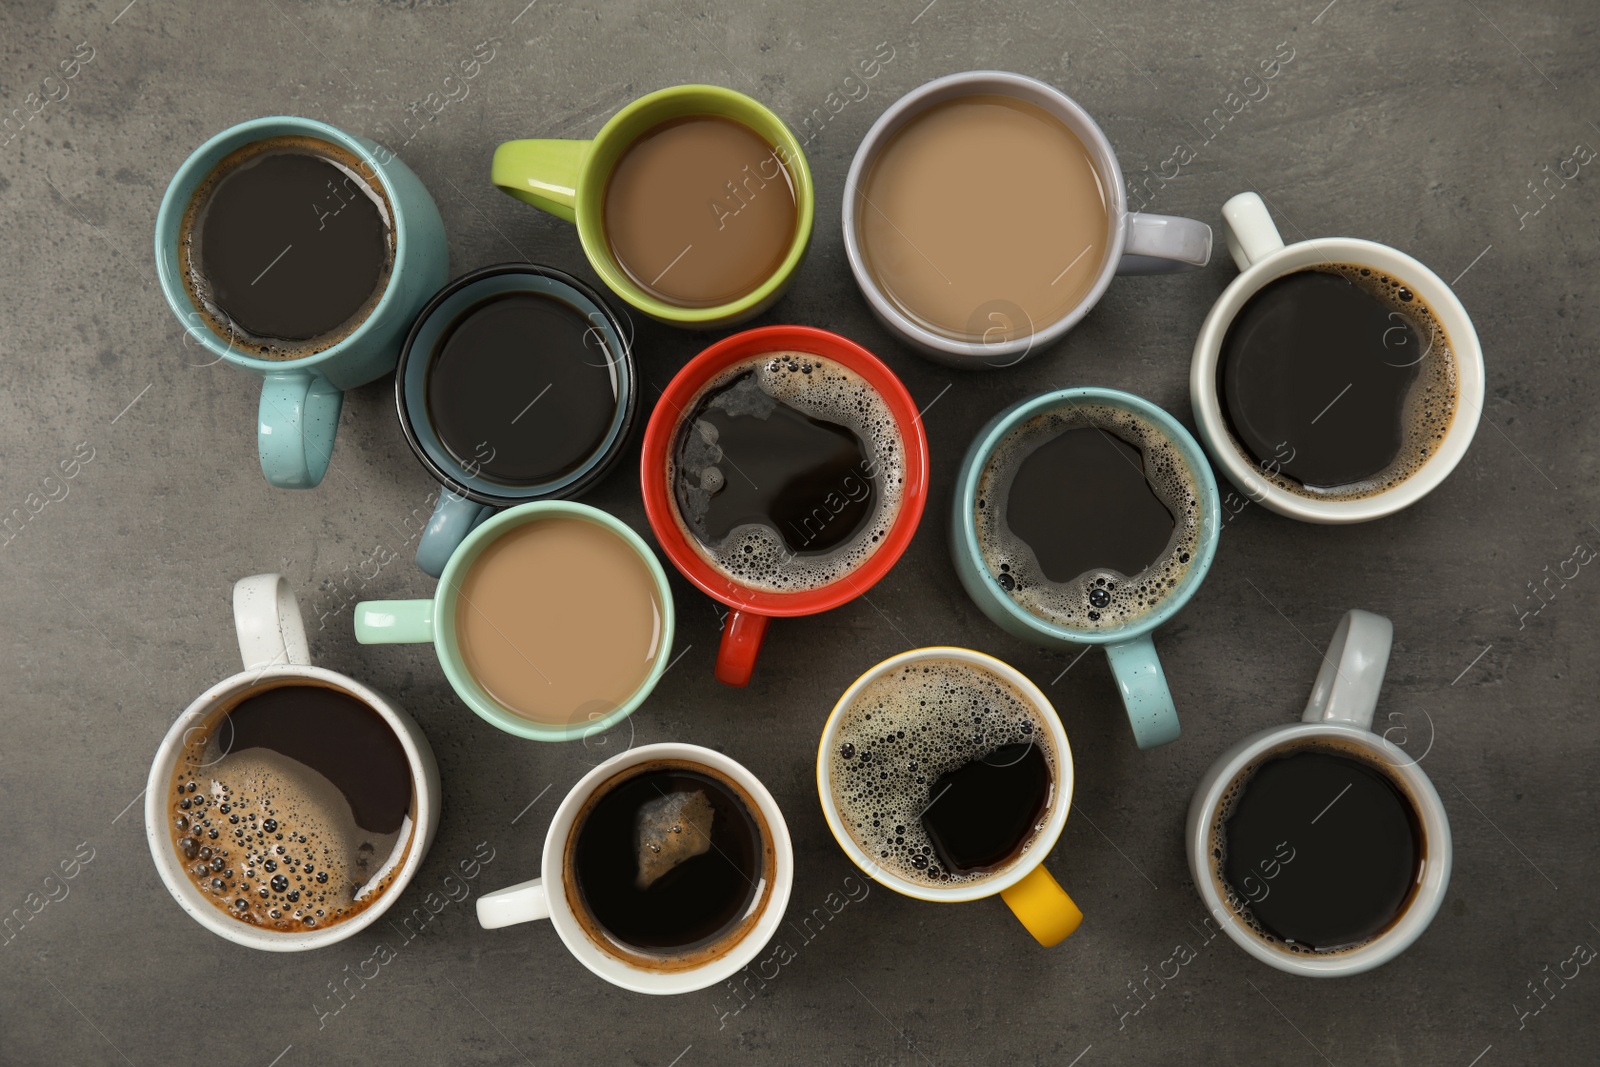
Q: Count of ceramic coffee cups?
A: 12